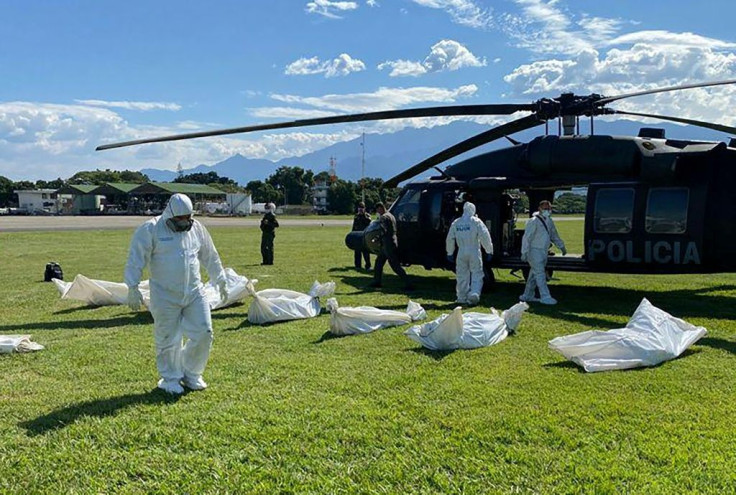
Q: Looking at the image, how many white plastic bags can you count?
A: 7